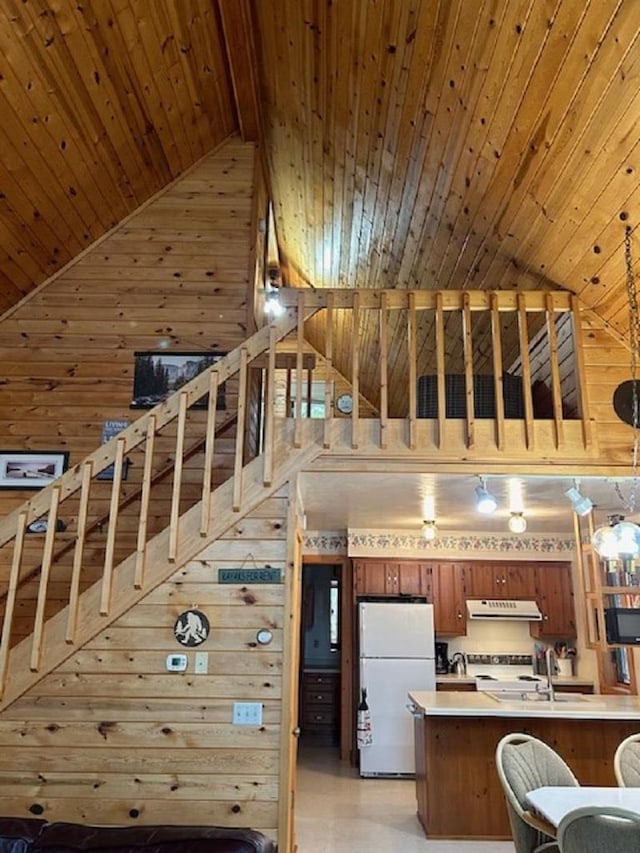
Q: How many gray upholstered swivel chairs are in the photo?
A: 3